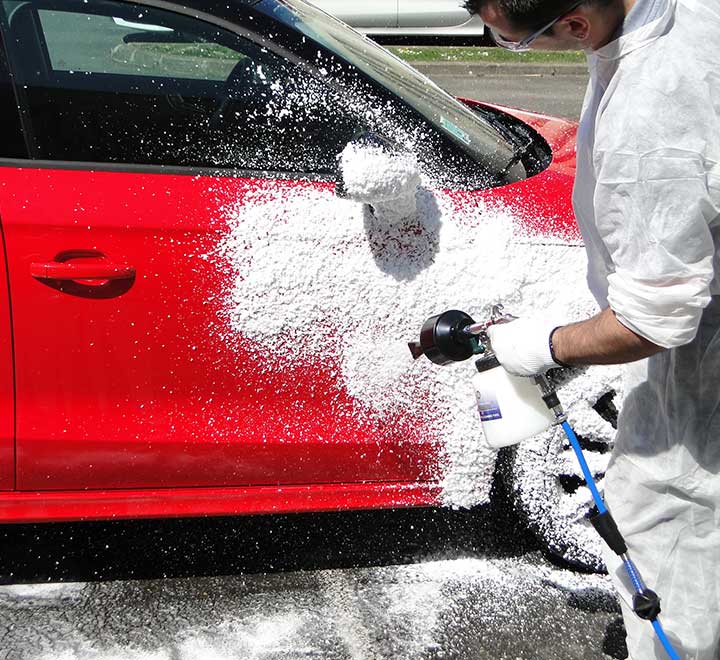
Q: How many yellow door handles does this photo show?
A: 0